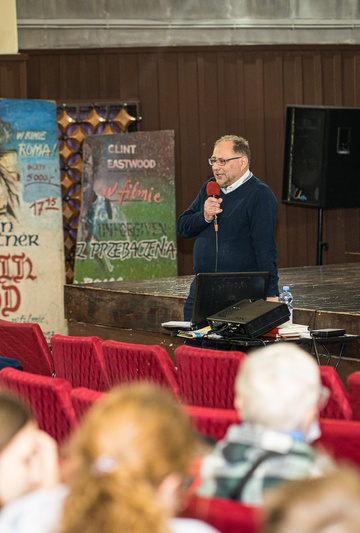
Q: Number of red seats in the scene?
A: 11